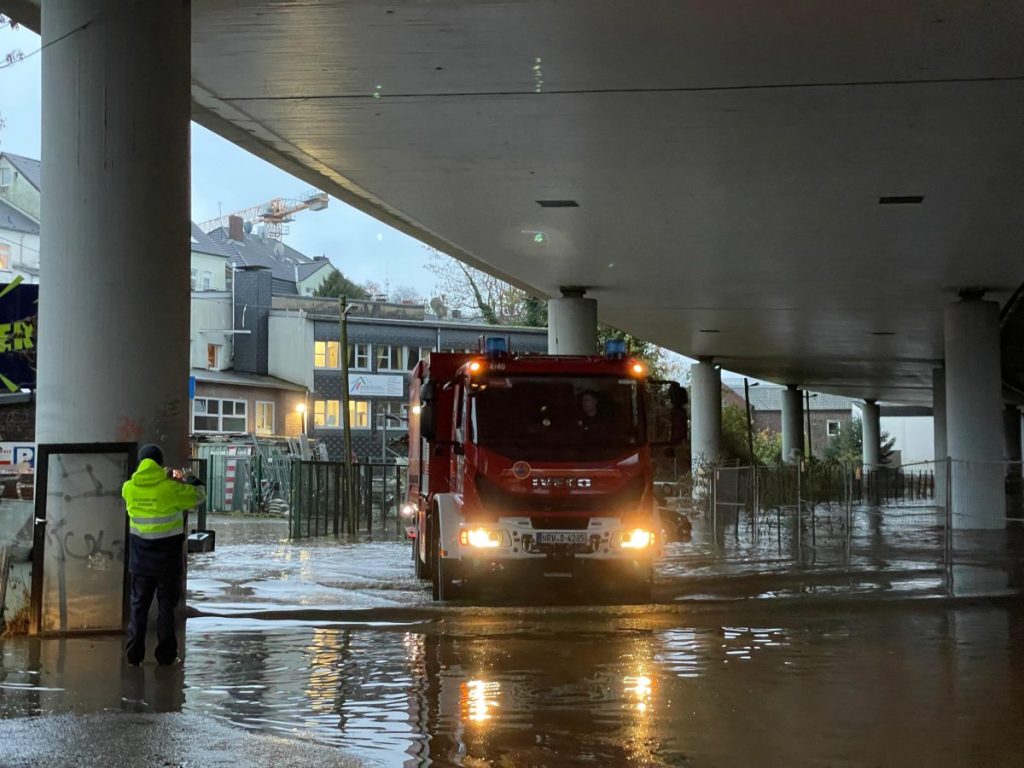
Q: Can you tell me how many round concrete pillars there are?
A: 8